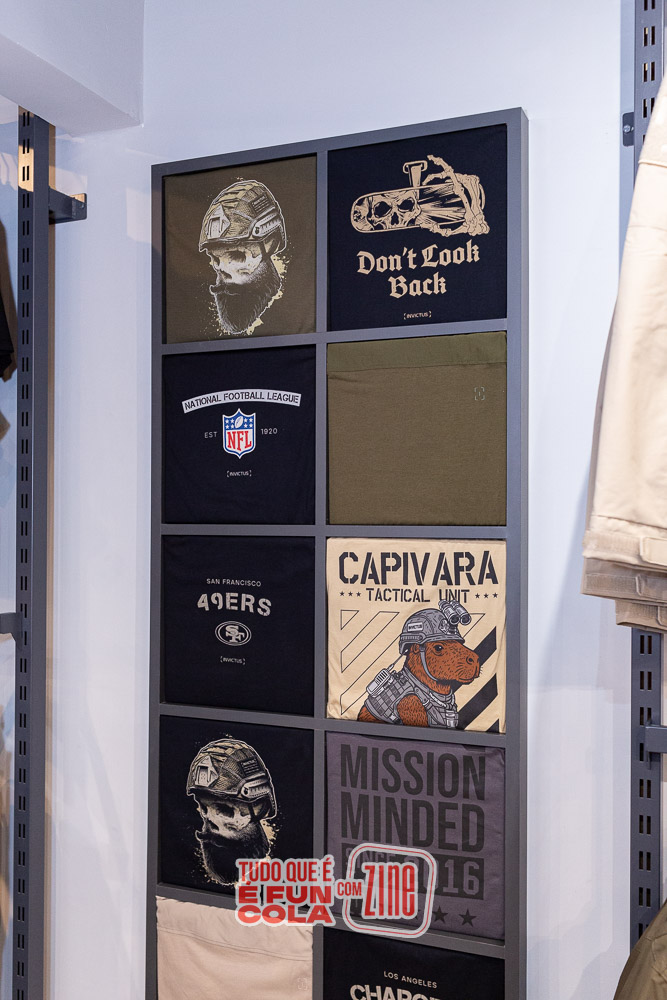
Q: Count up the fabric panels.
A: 10